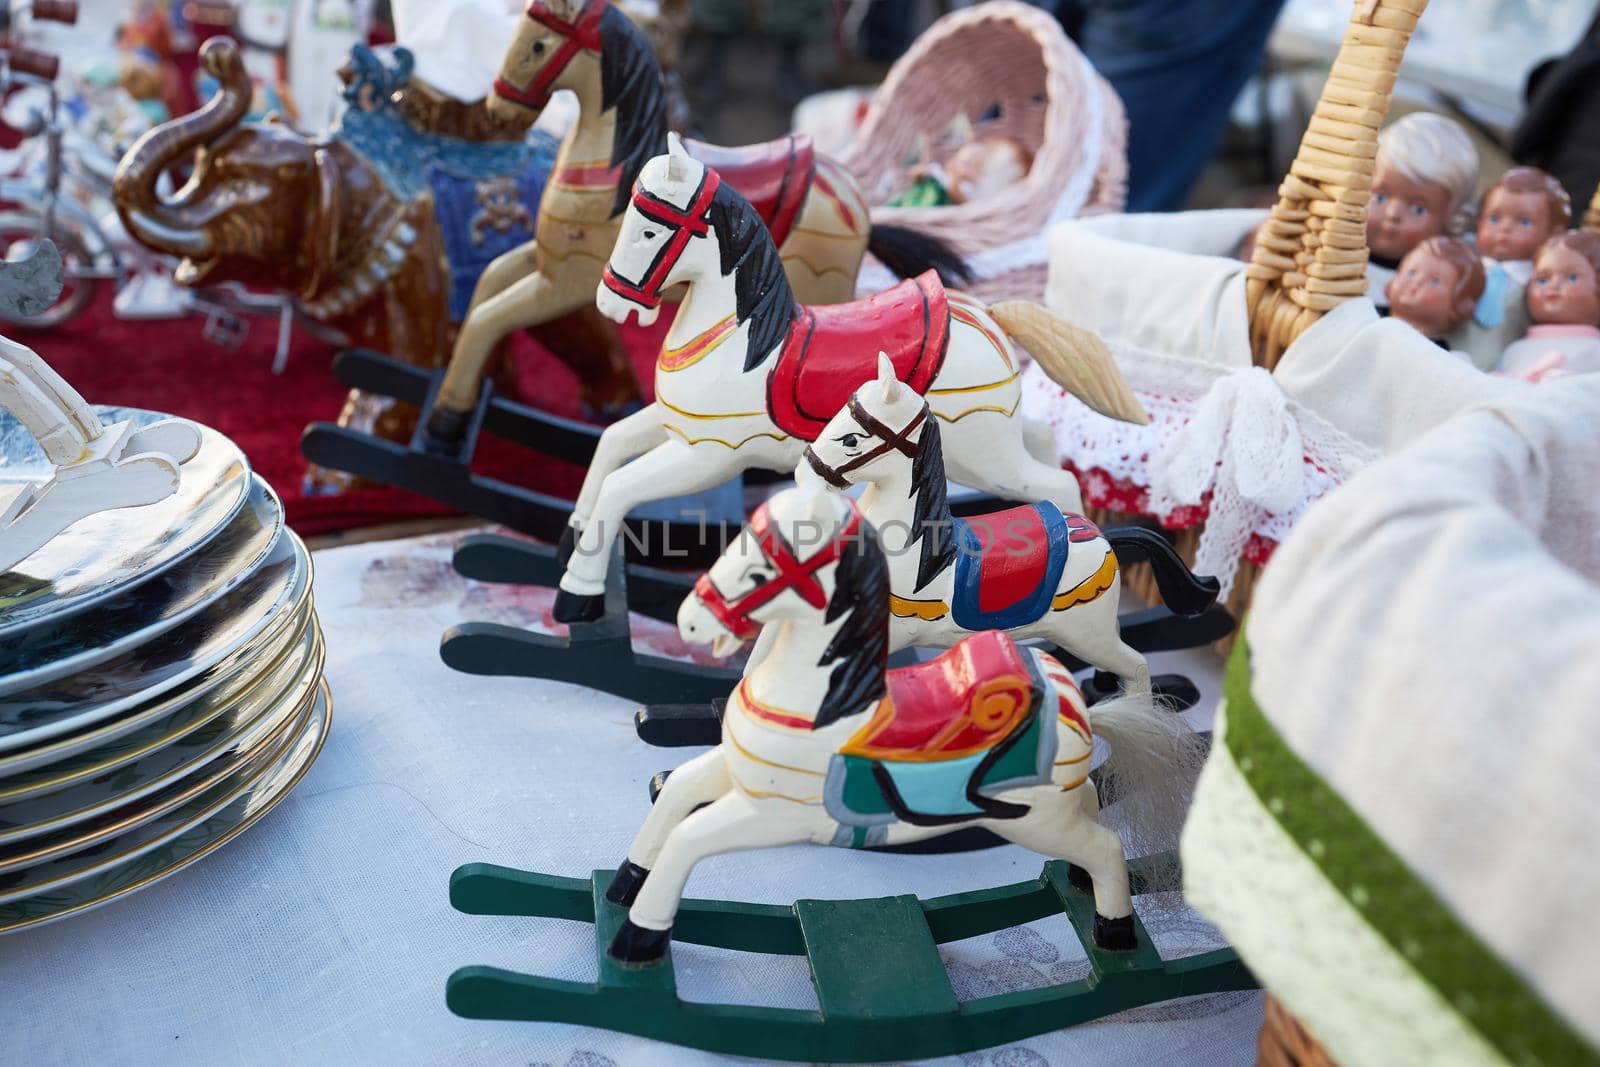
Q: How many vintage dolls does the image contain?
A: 4